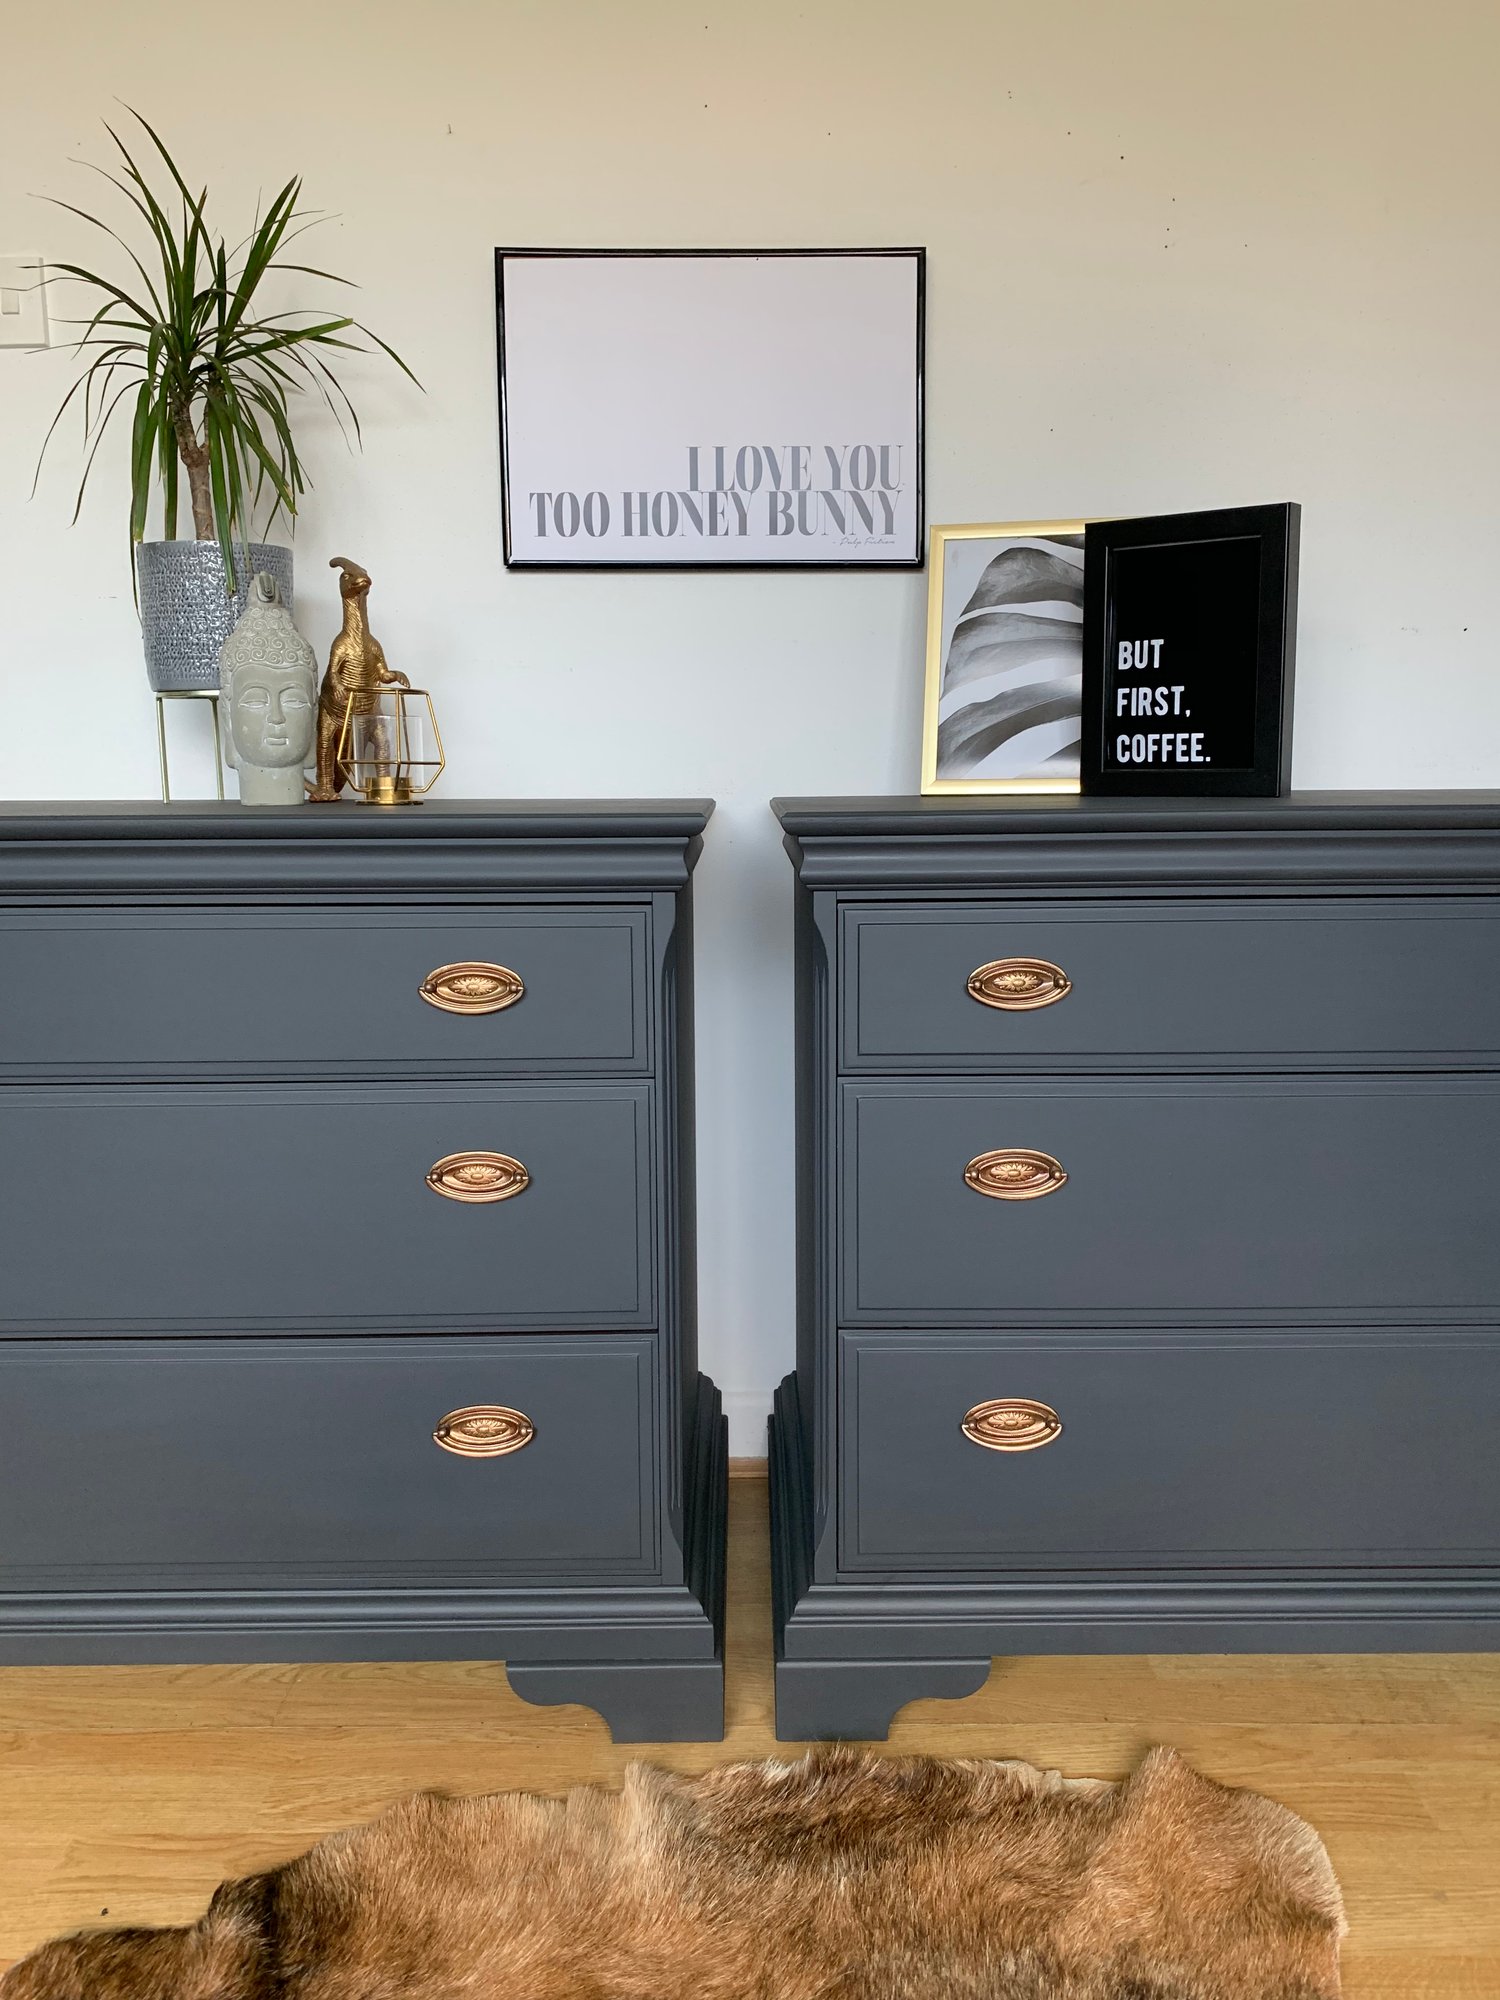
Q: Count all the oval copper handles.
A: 6